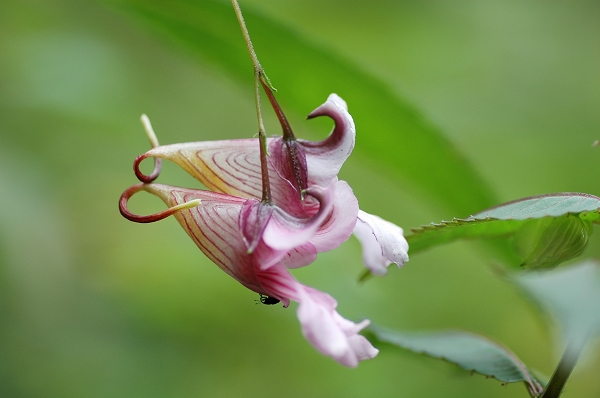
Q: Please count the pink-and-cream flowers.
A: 2